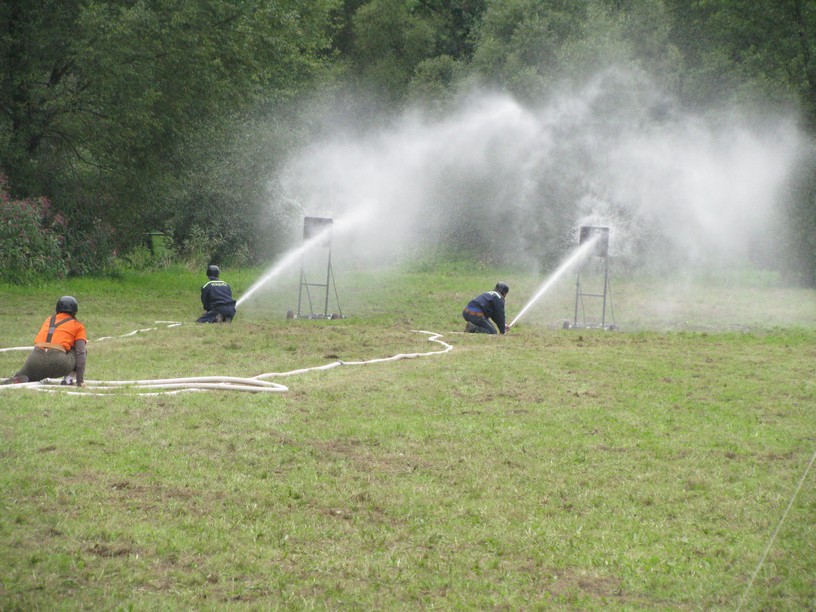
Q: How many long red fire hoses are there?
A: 0